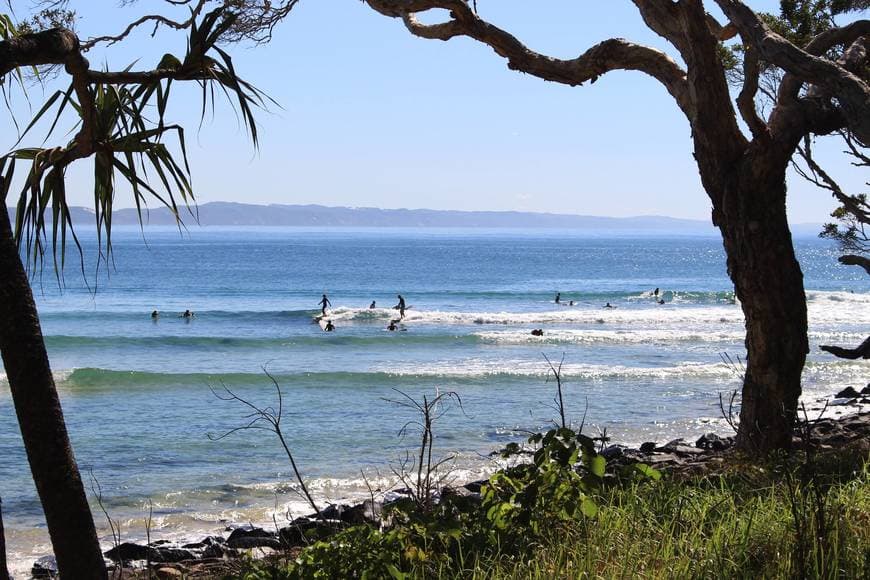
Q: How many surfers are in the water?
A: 13